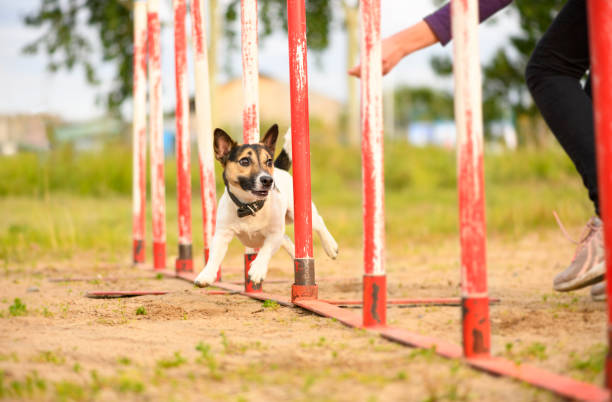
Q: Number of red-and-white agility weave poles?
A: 9